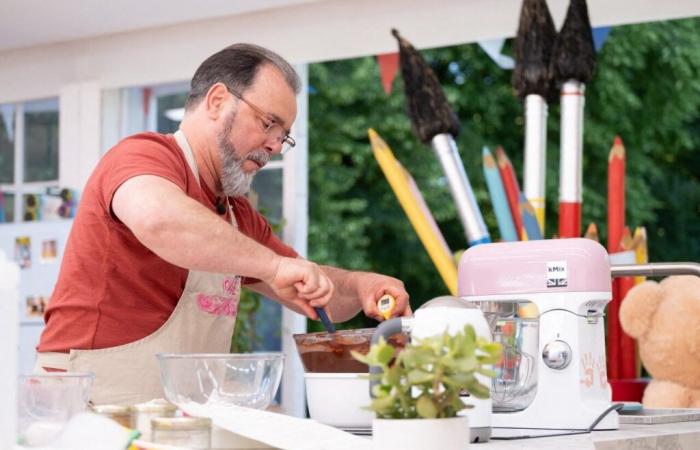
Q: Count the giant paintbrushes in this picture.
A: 3